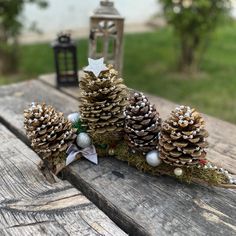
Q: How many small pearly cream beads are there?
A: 2